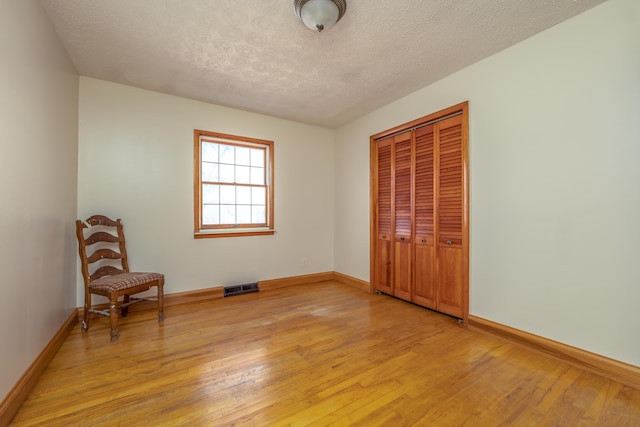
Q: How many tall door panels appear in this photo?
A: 4